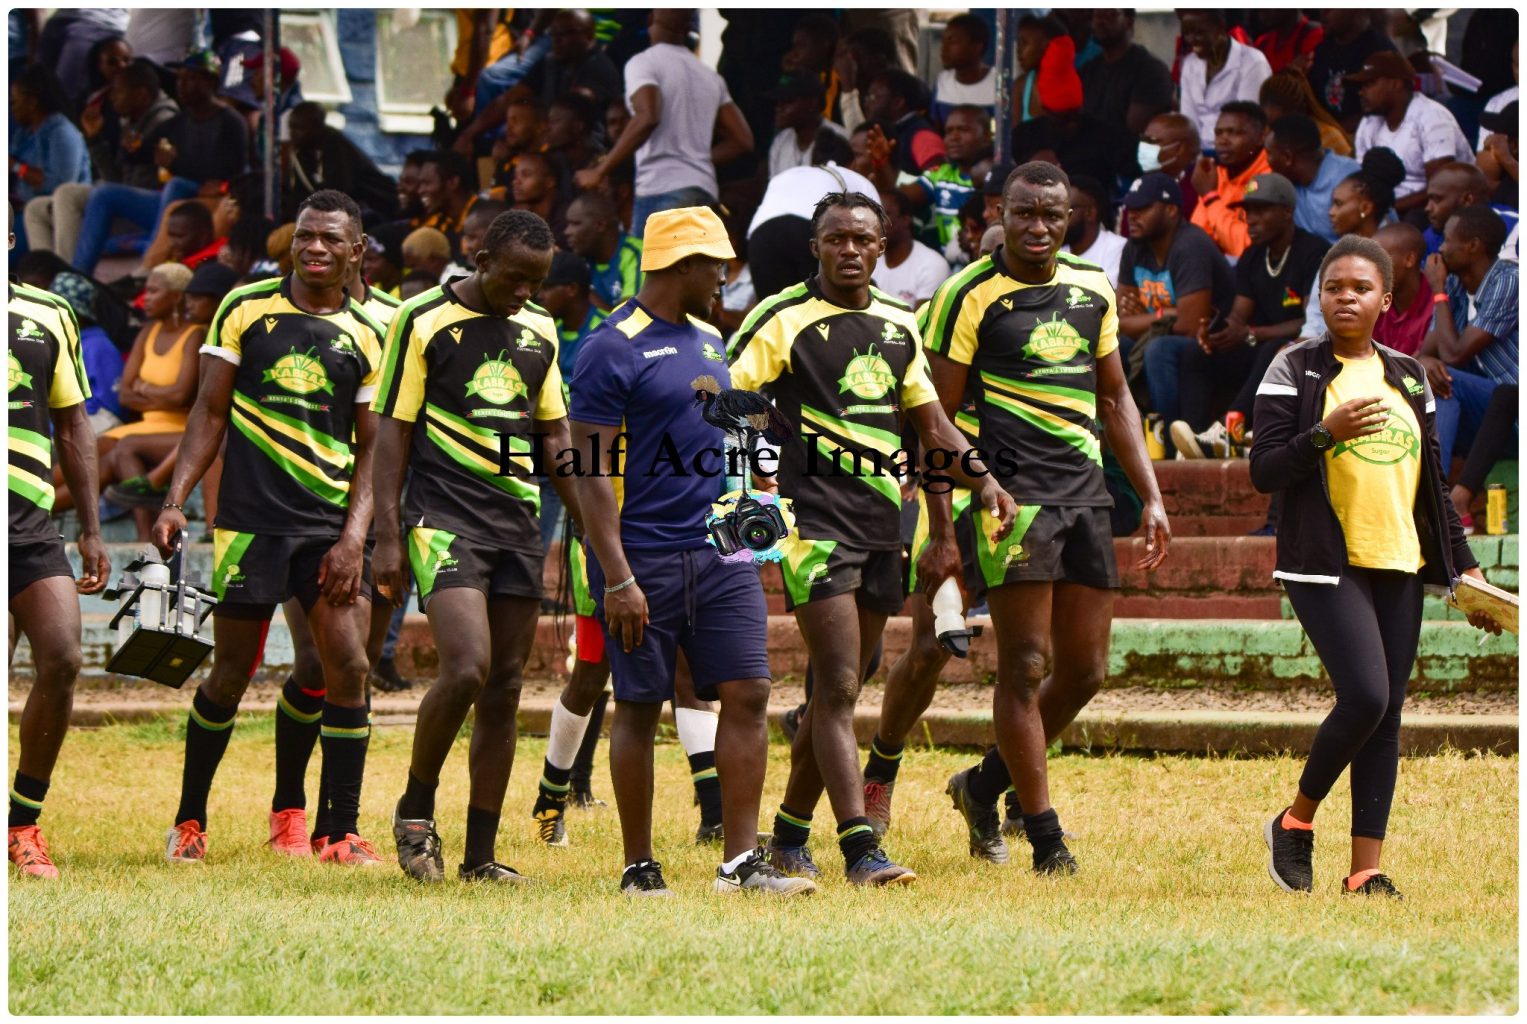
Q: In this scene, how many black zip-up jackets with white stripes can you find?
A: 1